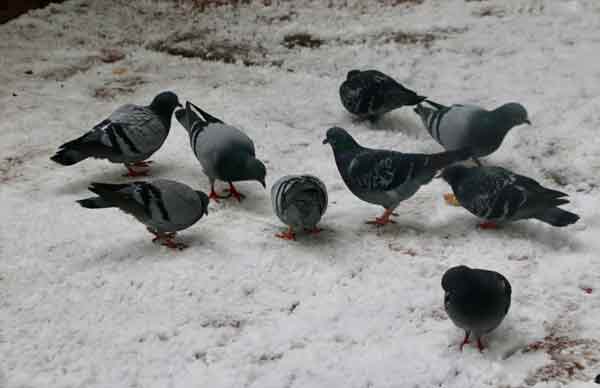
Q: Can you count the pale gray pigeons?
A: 5